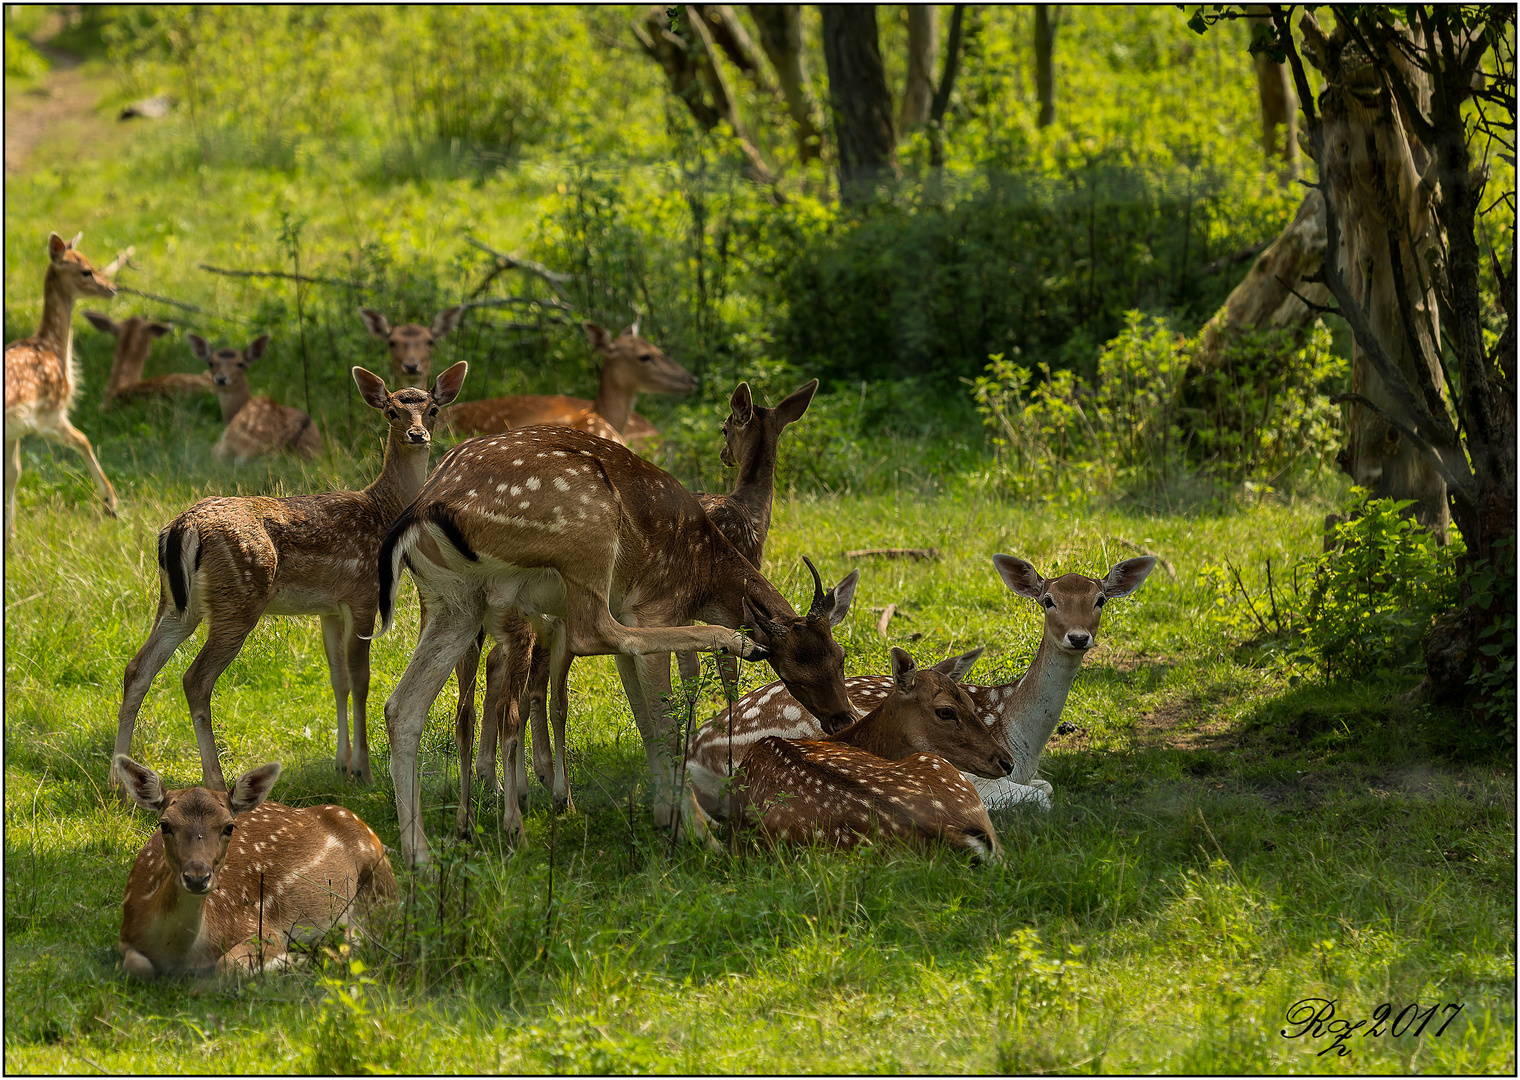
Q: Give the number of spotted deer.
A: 11